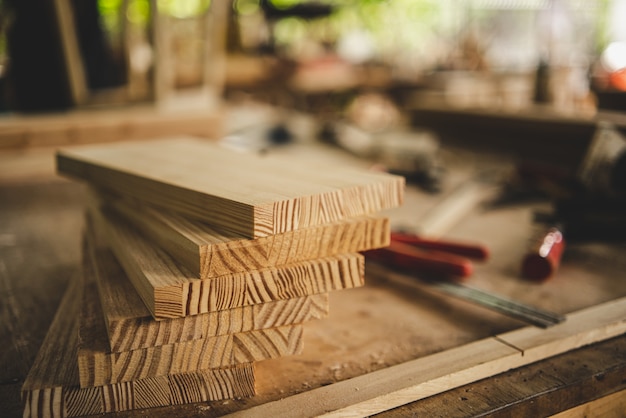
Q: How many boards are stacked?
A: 6